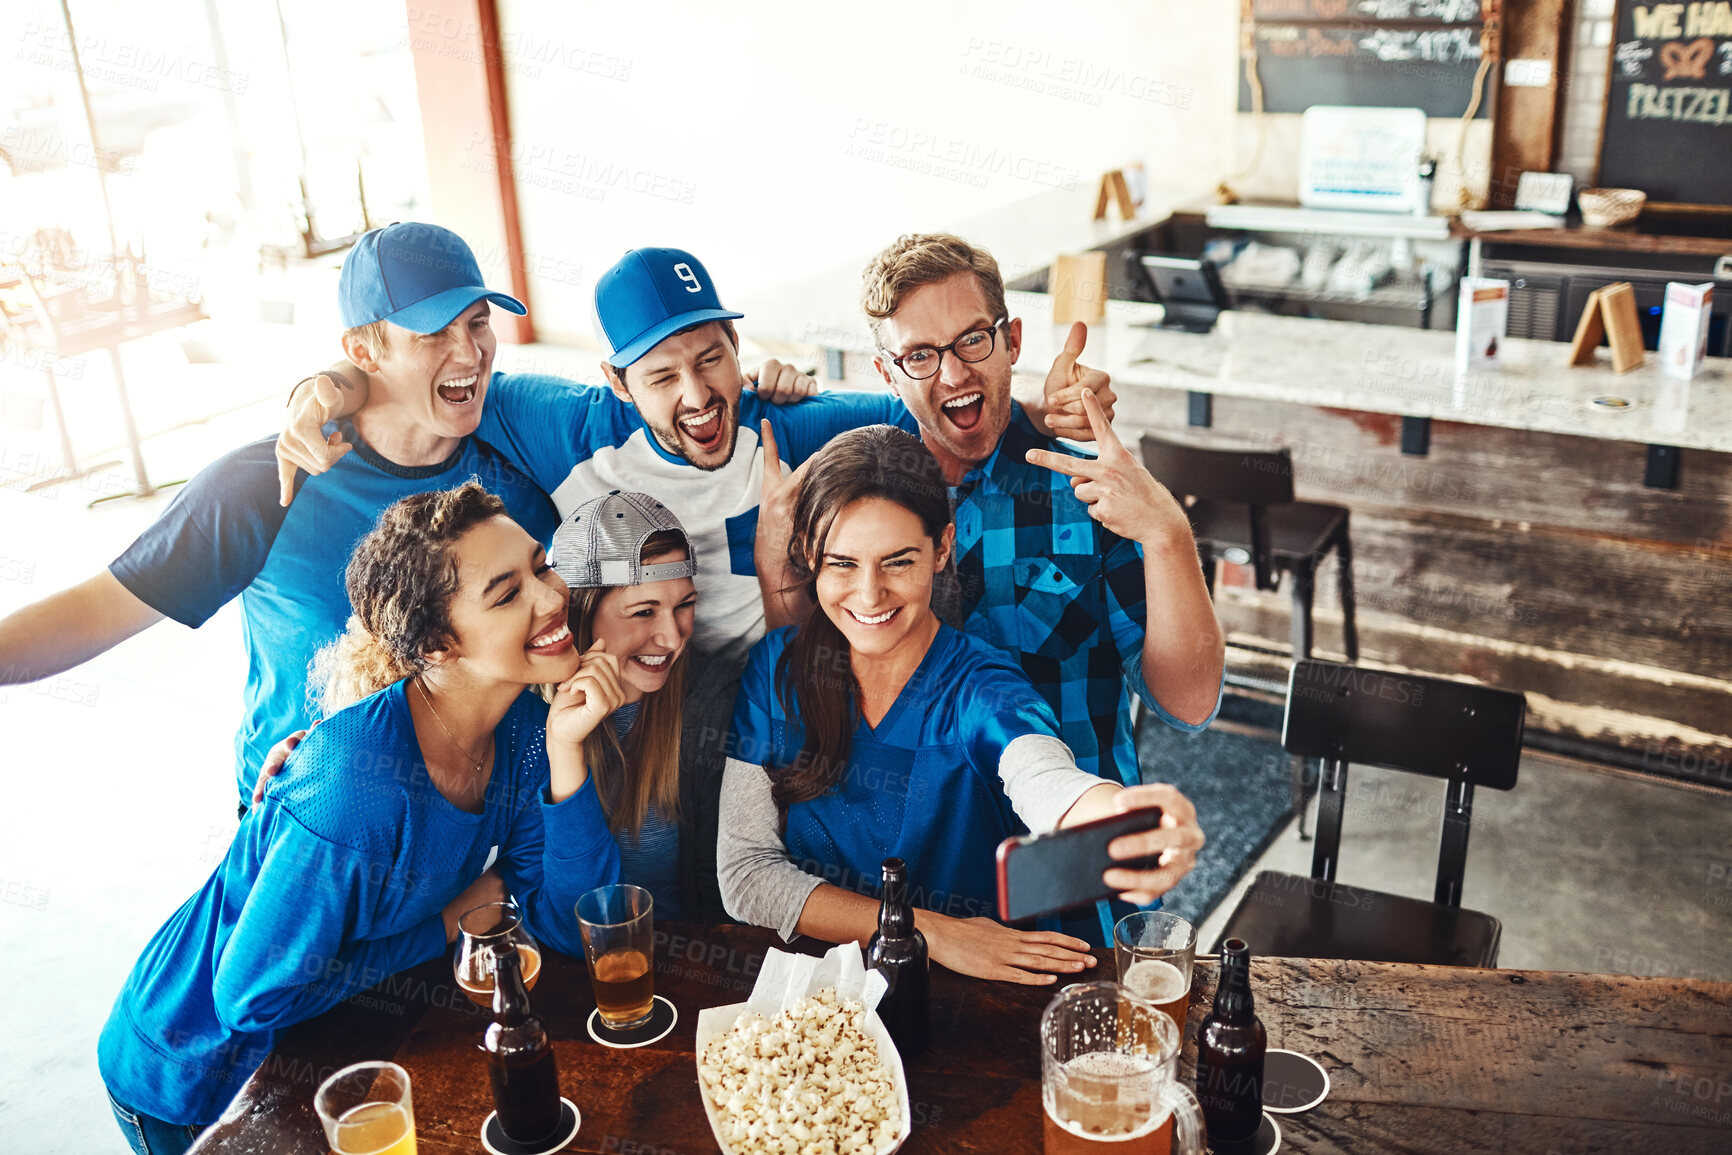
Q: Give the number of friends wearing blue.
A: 6